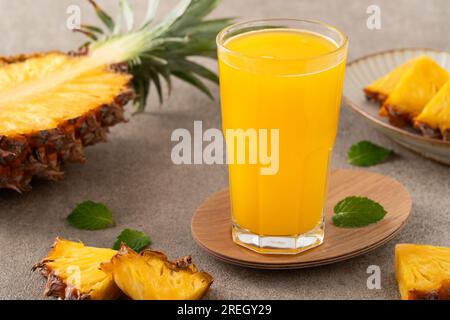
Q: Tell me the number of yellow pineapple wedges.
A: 6